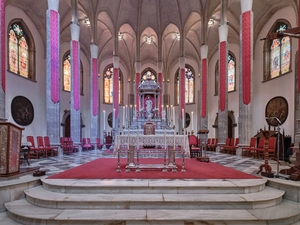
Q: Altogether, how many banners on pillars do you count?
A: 12